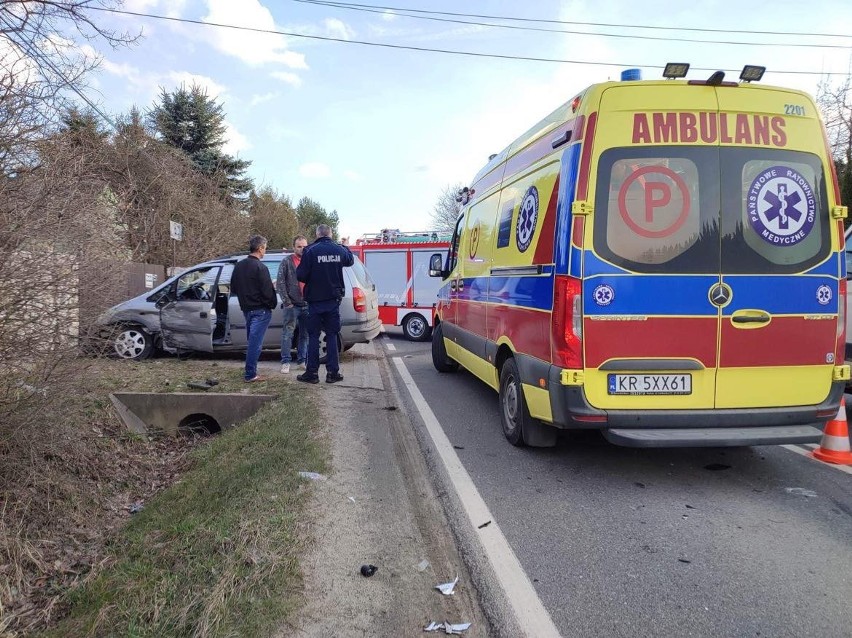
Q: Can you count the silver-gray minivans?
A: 1